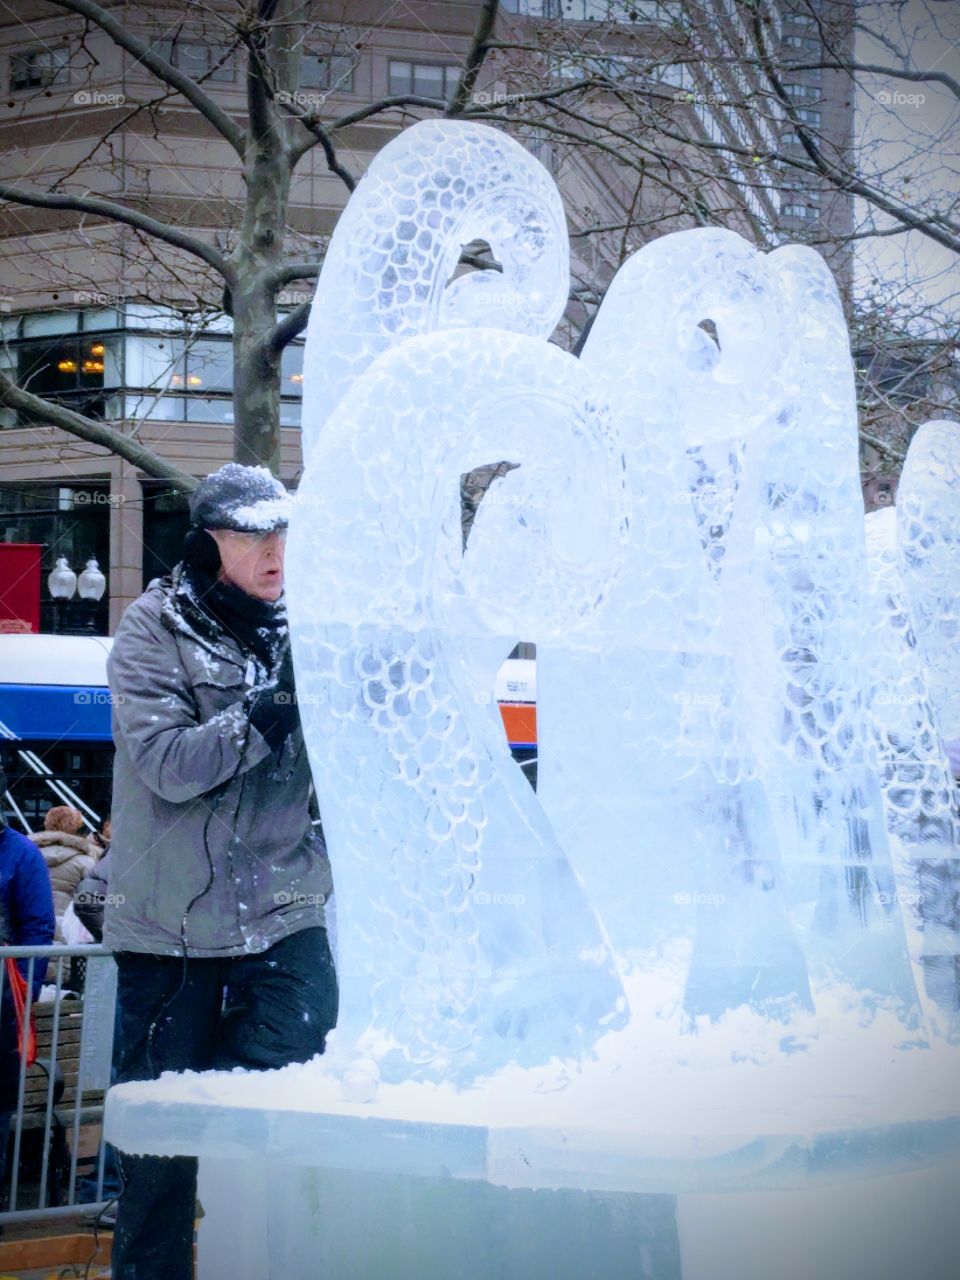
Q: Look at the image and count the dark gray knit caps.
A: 1